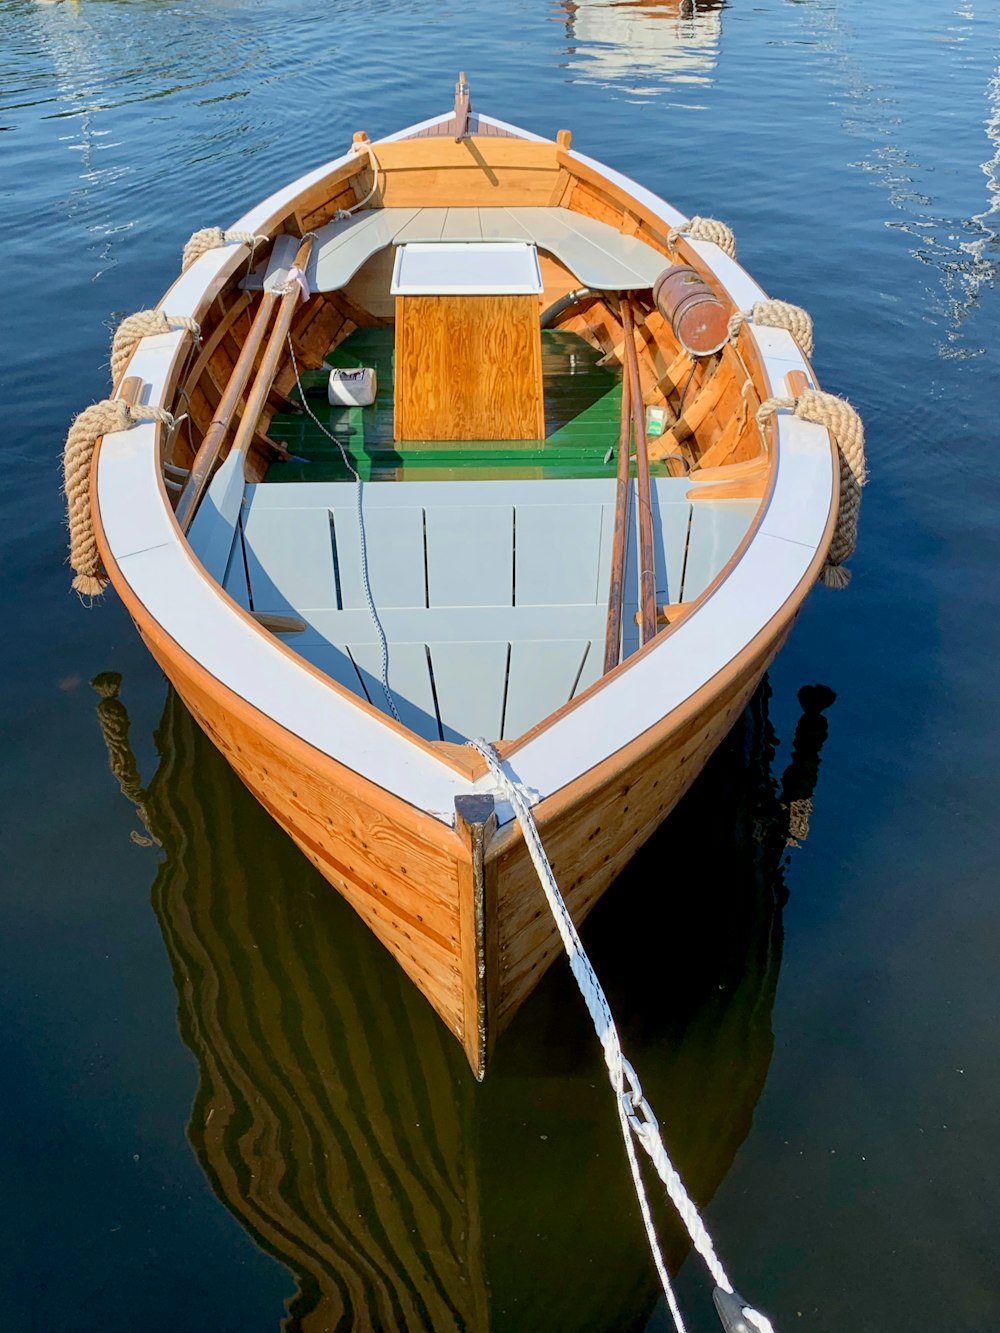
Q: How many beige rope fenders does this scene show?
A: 6